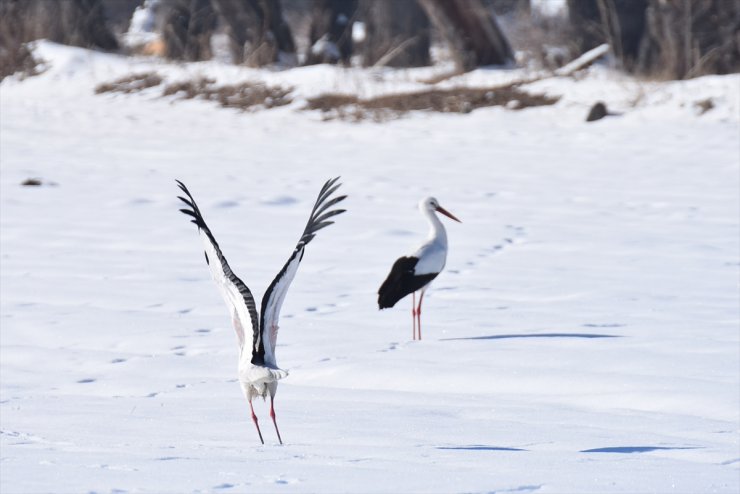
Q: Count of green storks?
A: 0